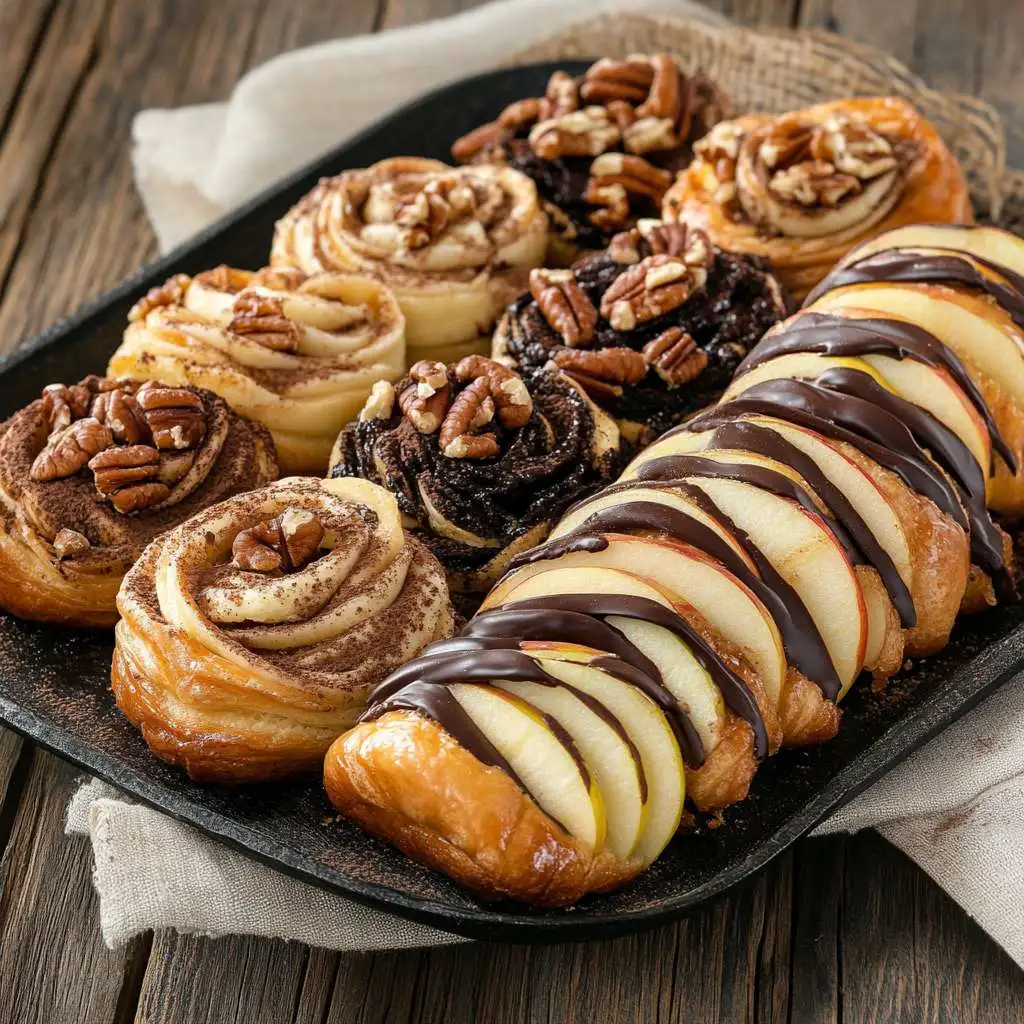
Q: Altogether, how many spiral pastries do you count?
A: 8